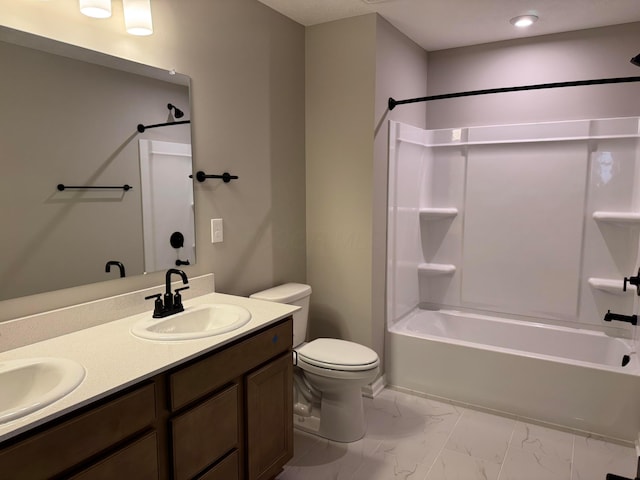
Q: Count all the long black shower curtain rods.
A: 1